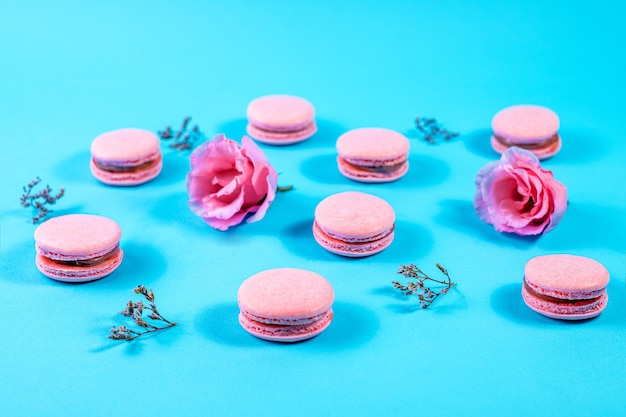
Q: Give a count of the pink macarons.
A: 8